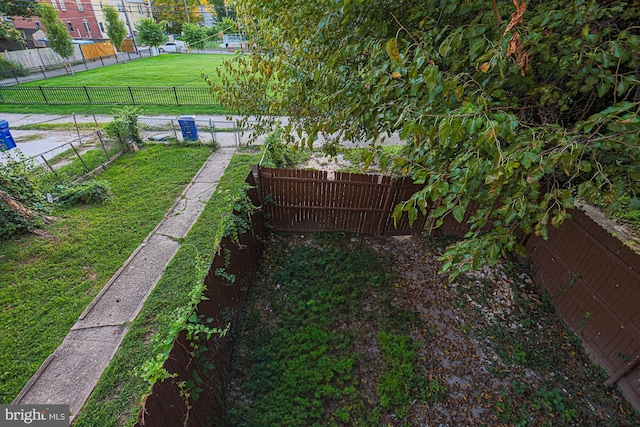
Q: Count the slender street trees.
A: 2